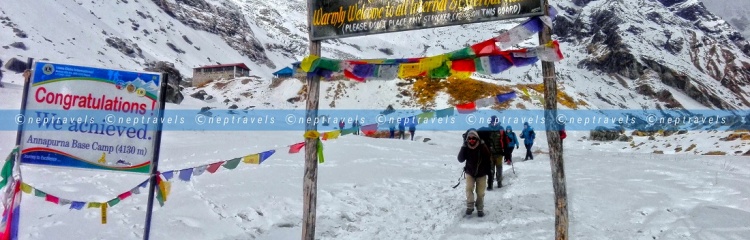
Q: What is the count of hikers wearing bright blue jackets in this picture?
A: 2